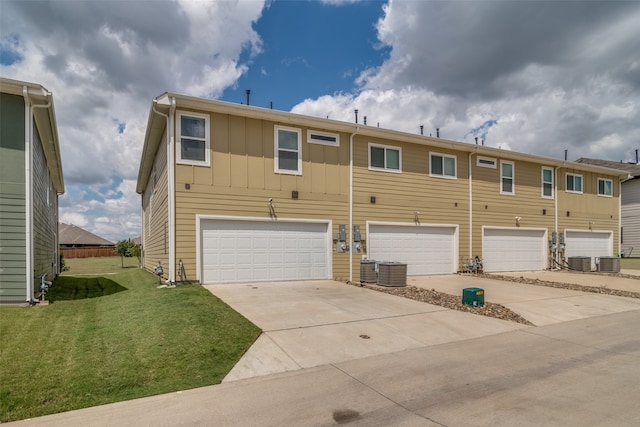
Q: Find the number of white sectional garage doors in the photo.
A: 4